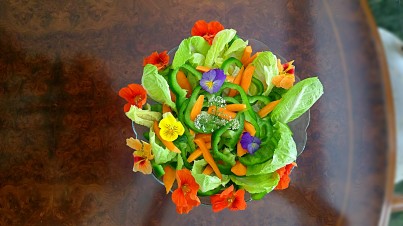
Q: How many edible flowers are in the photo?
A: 11